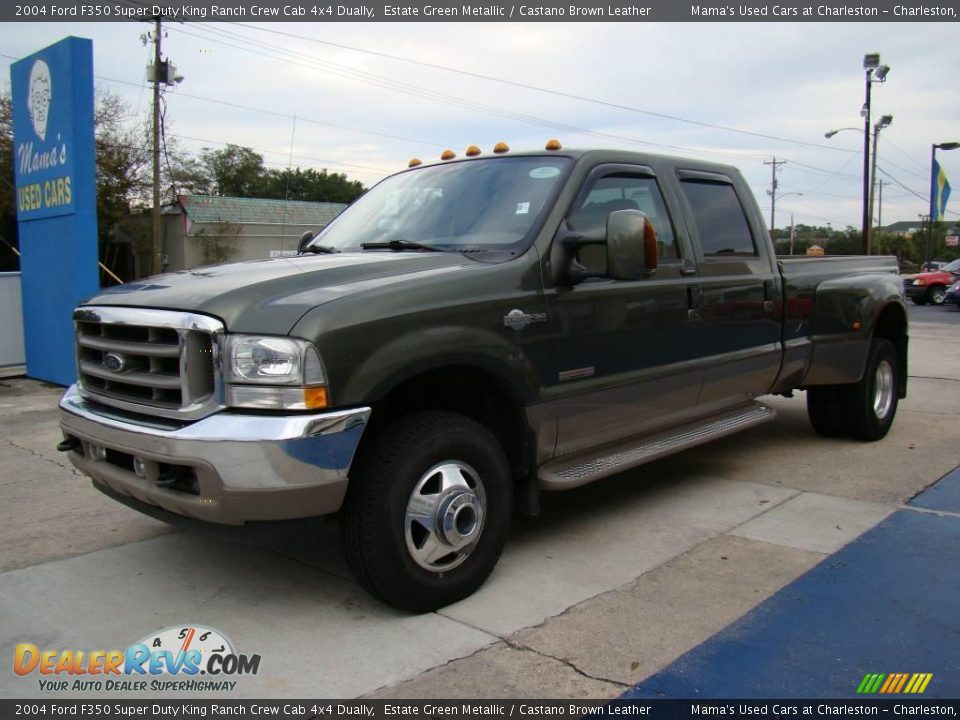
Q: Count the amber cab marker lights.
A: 5